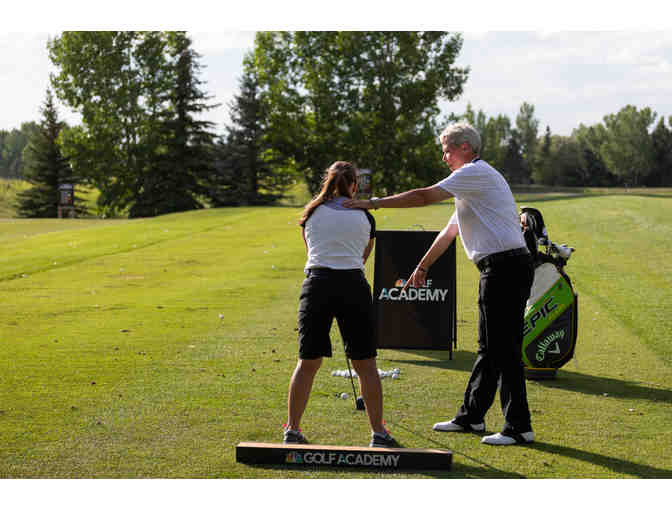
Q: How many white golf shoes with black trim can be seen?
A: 2